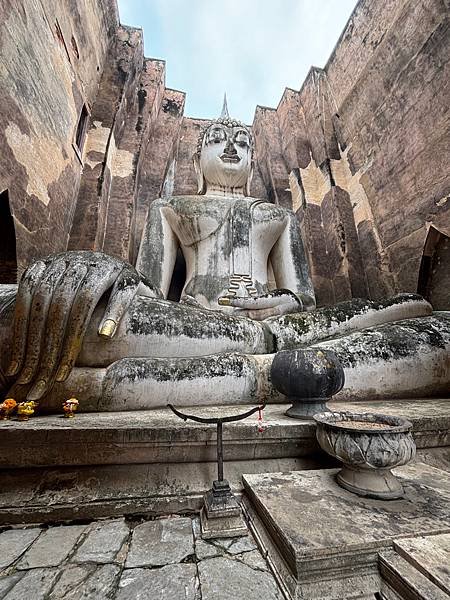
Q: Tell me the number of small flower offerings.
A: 3